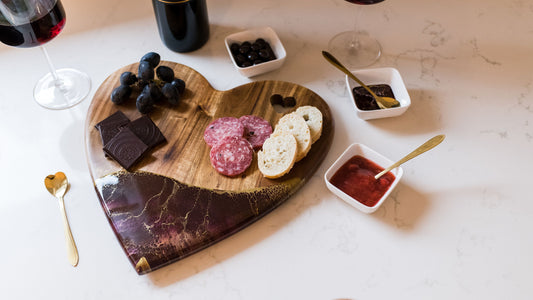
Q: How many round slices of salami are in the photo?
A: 3